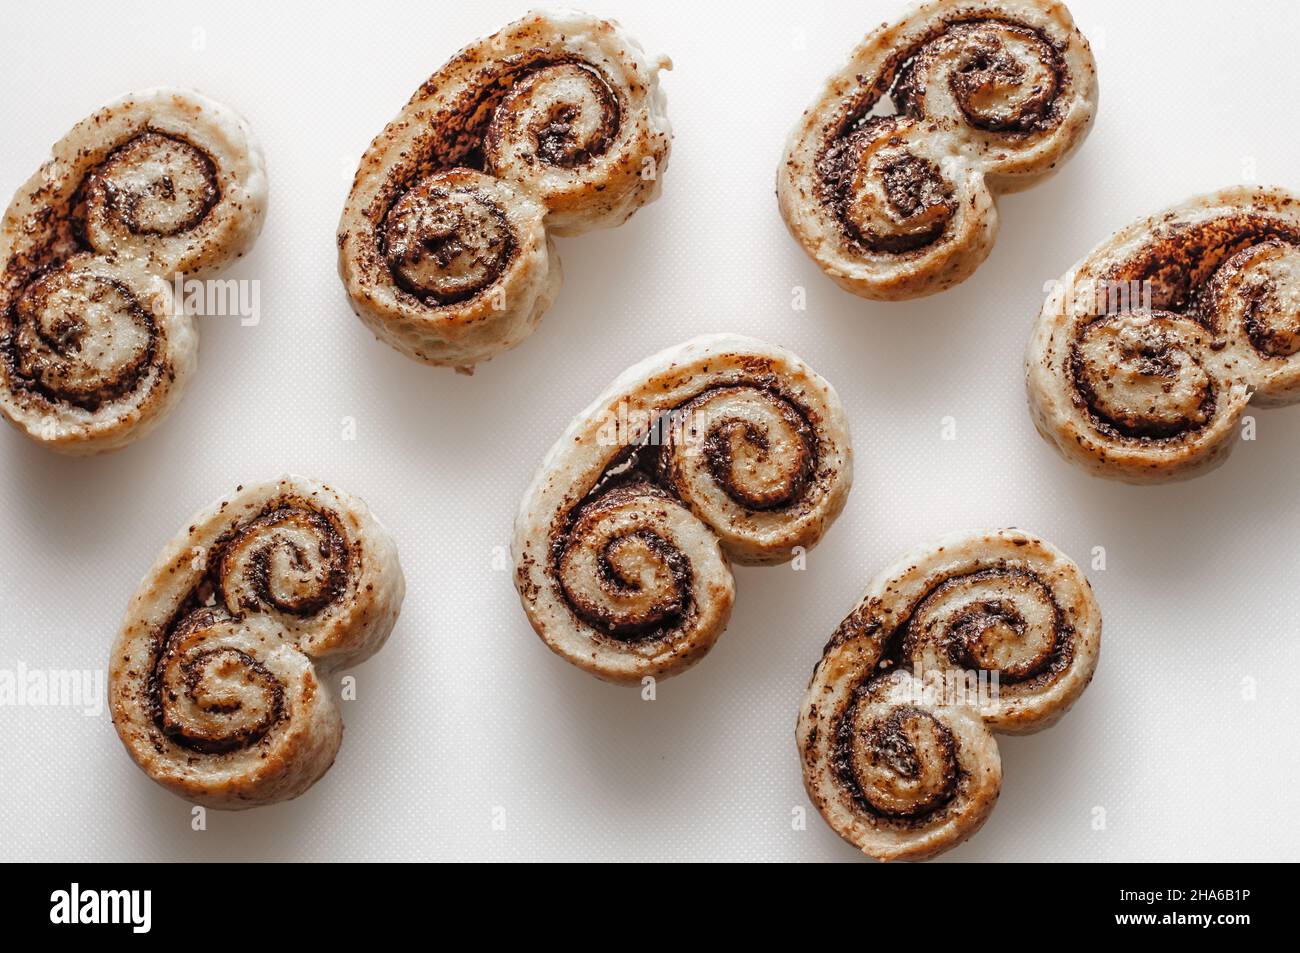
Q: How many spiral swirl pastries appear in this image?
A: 7